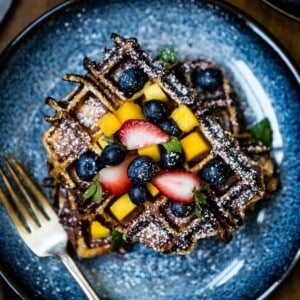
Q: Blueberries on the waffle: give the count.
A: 11